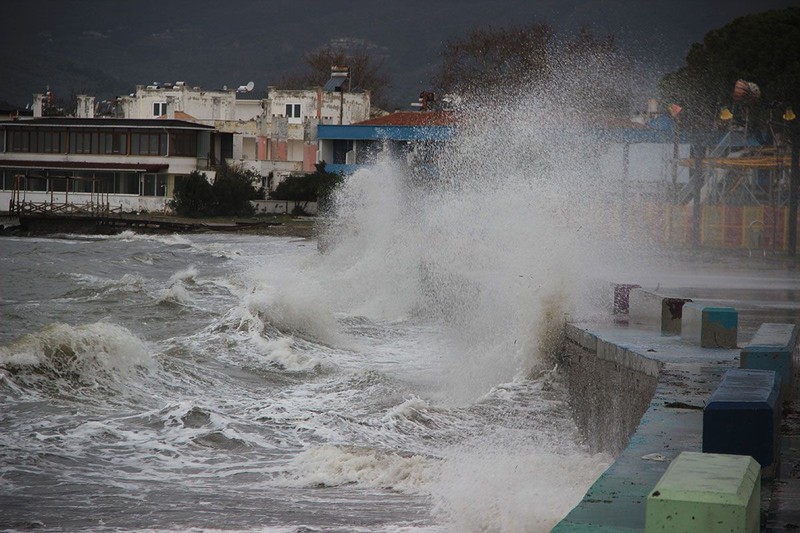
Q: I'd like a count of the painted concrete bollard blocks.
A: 6